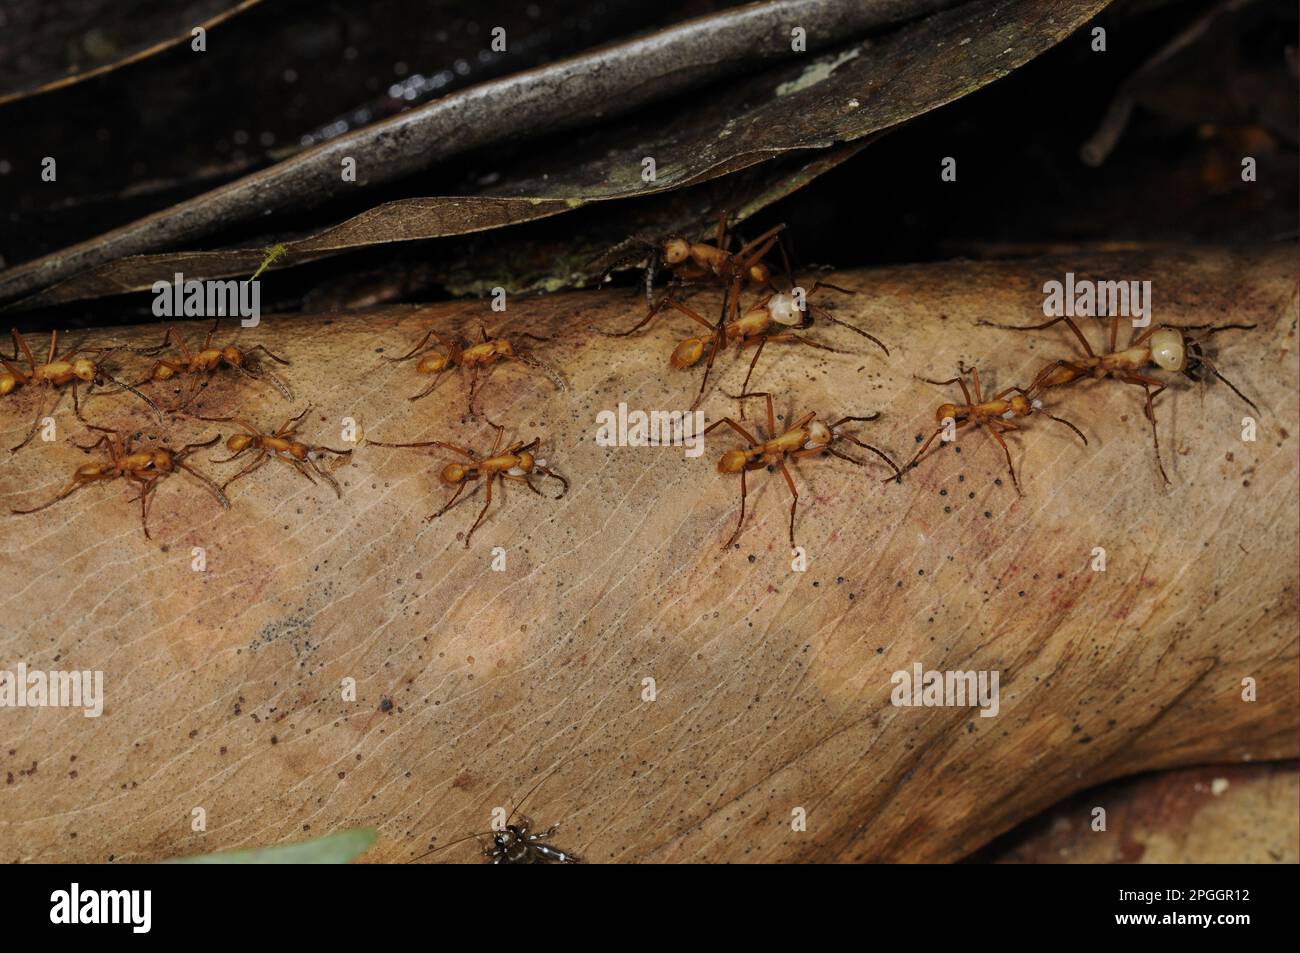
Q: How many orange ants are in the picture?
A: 11